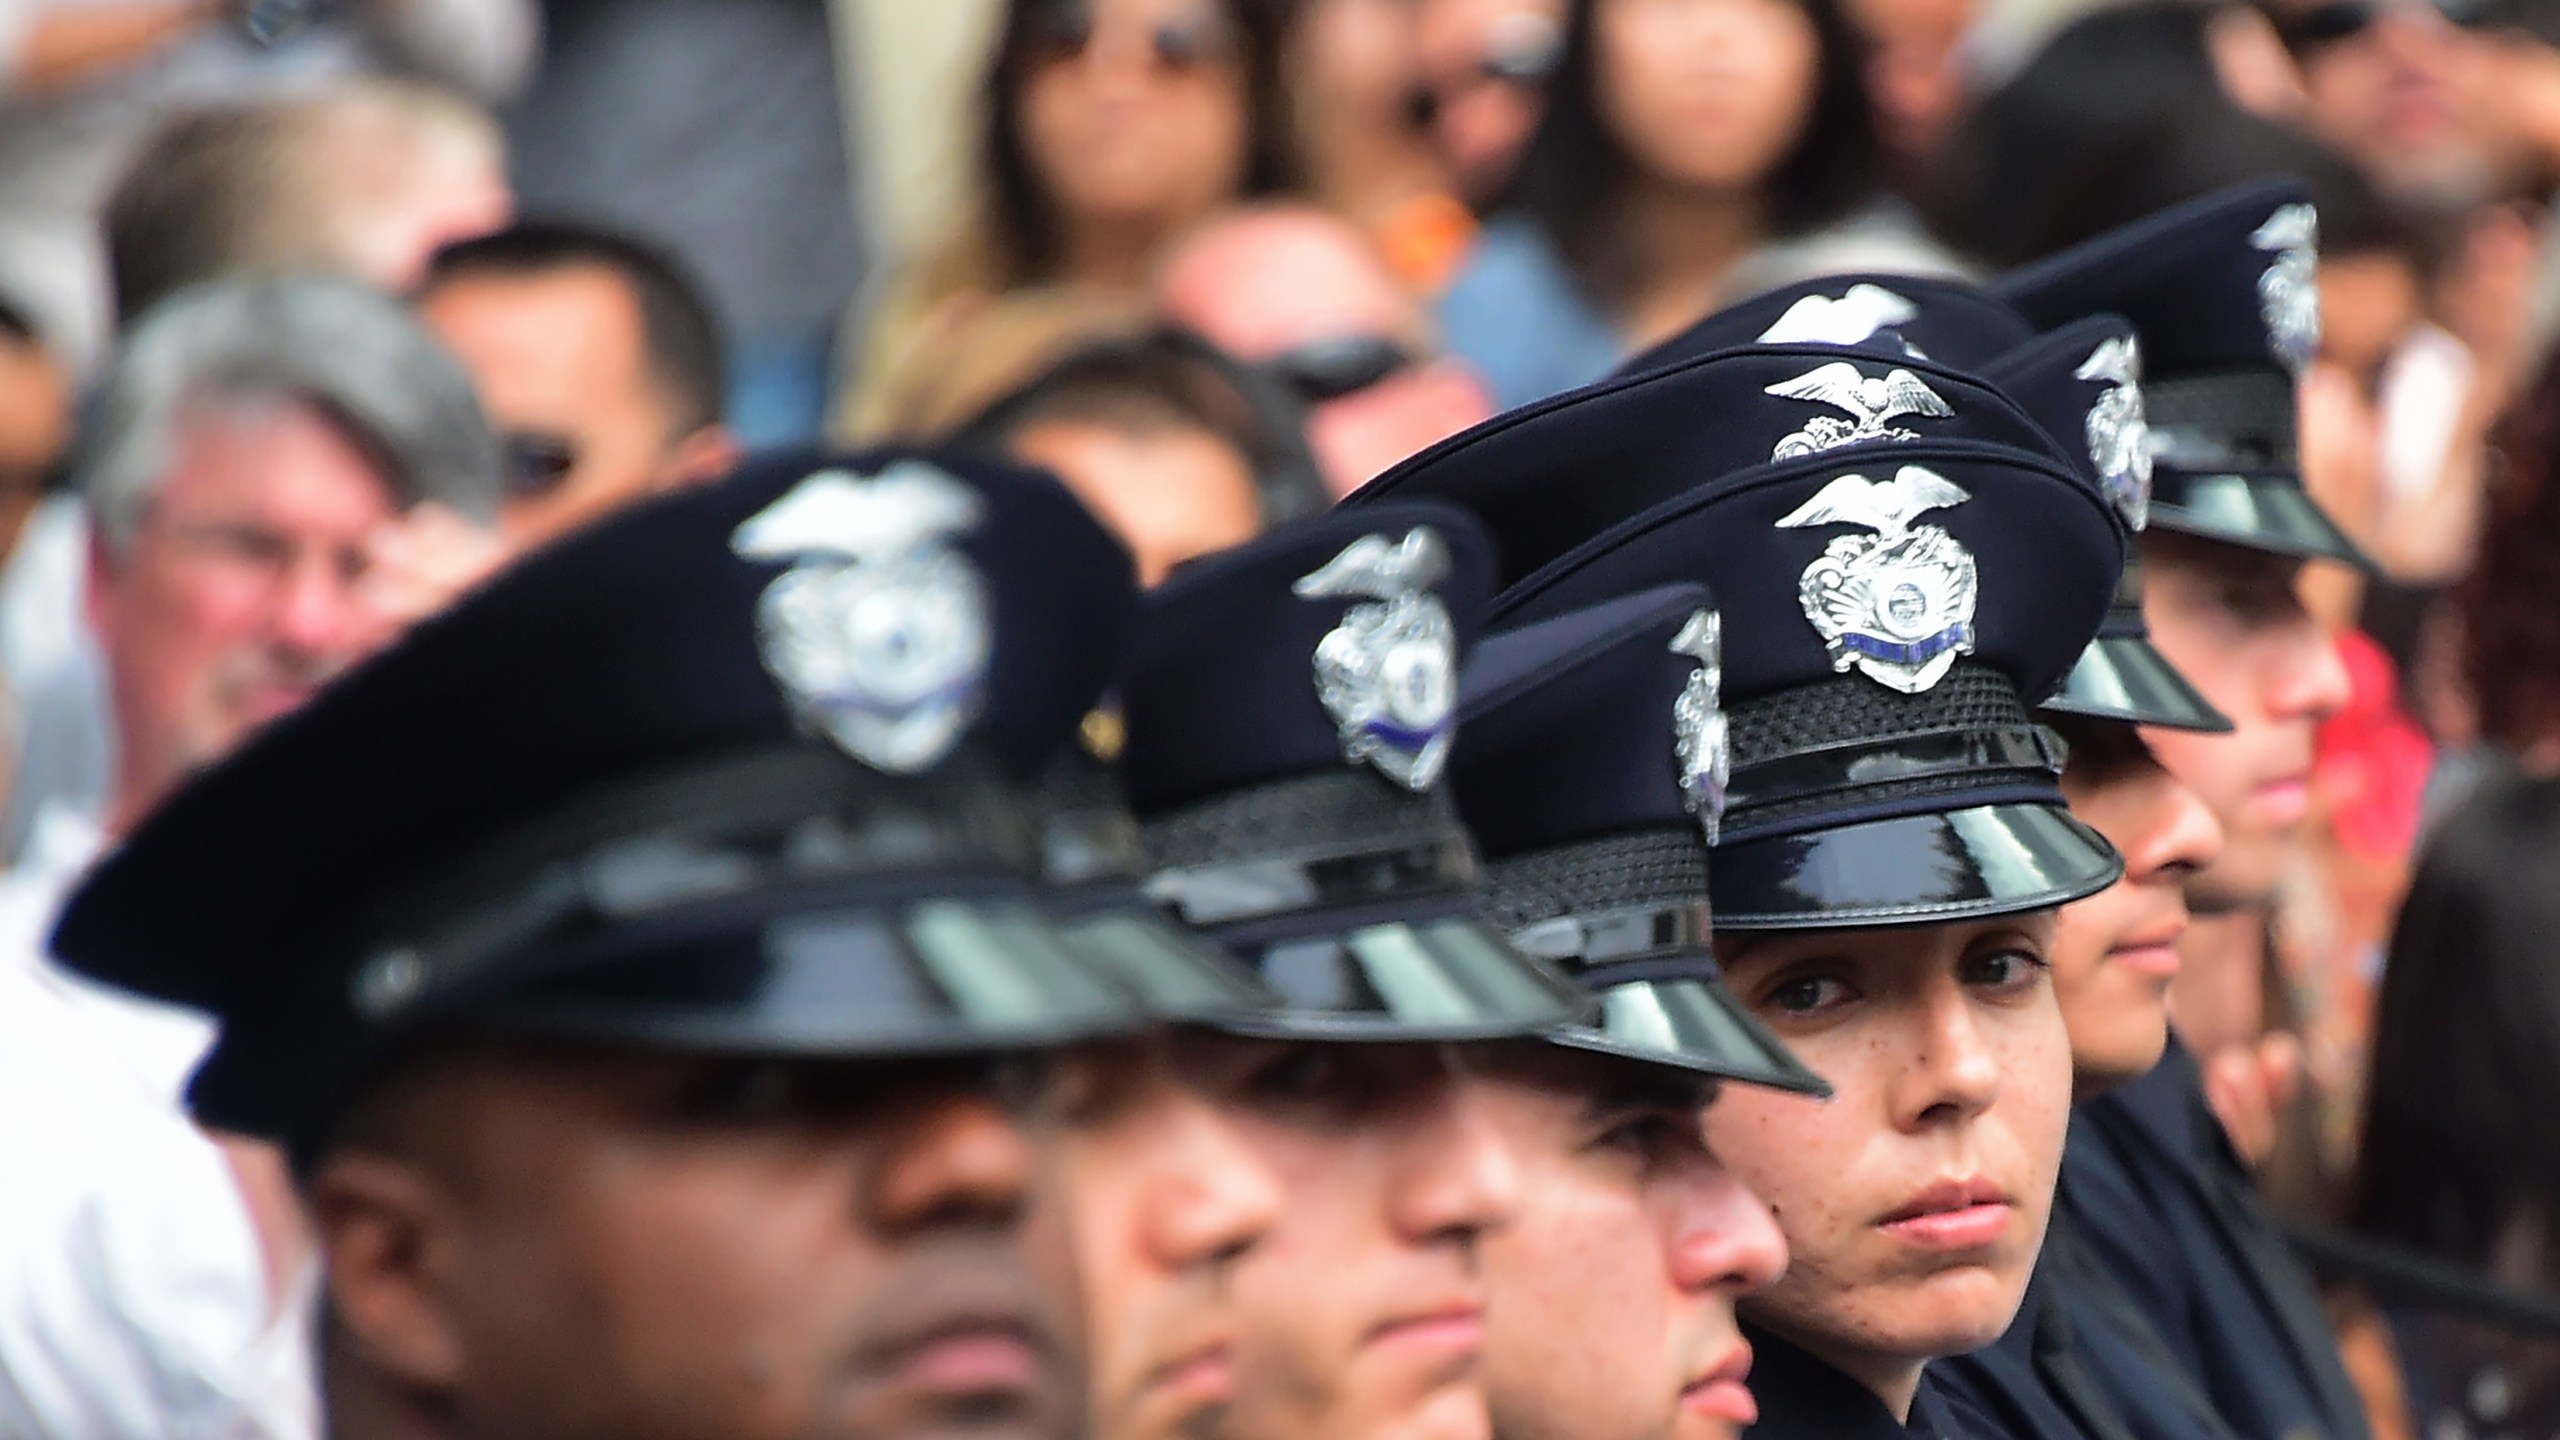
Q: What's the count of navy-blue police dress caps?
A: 9